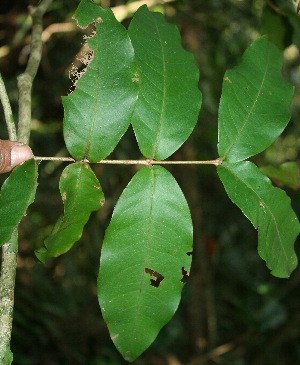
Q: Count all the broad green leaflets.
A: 7